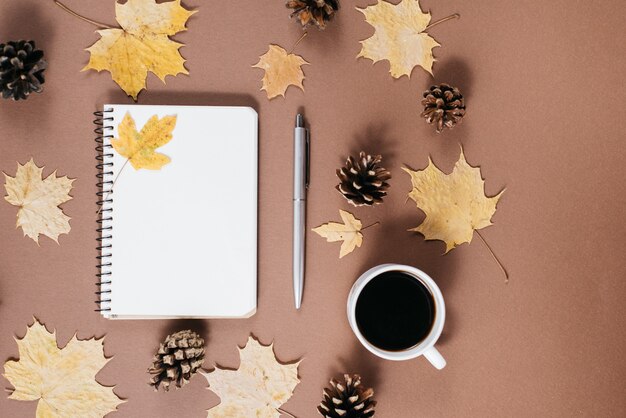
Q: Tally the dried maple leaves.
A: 9